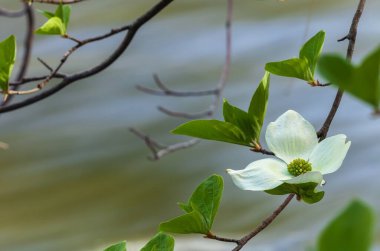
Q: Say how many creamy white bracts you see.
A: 4